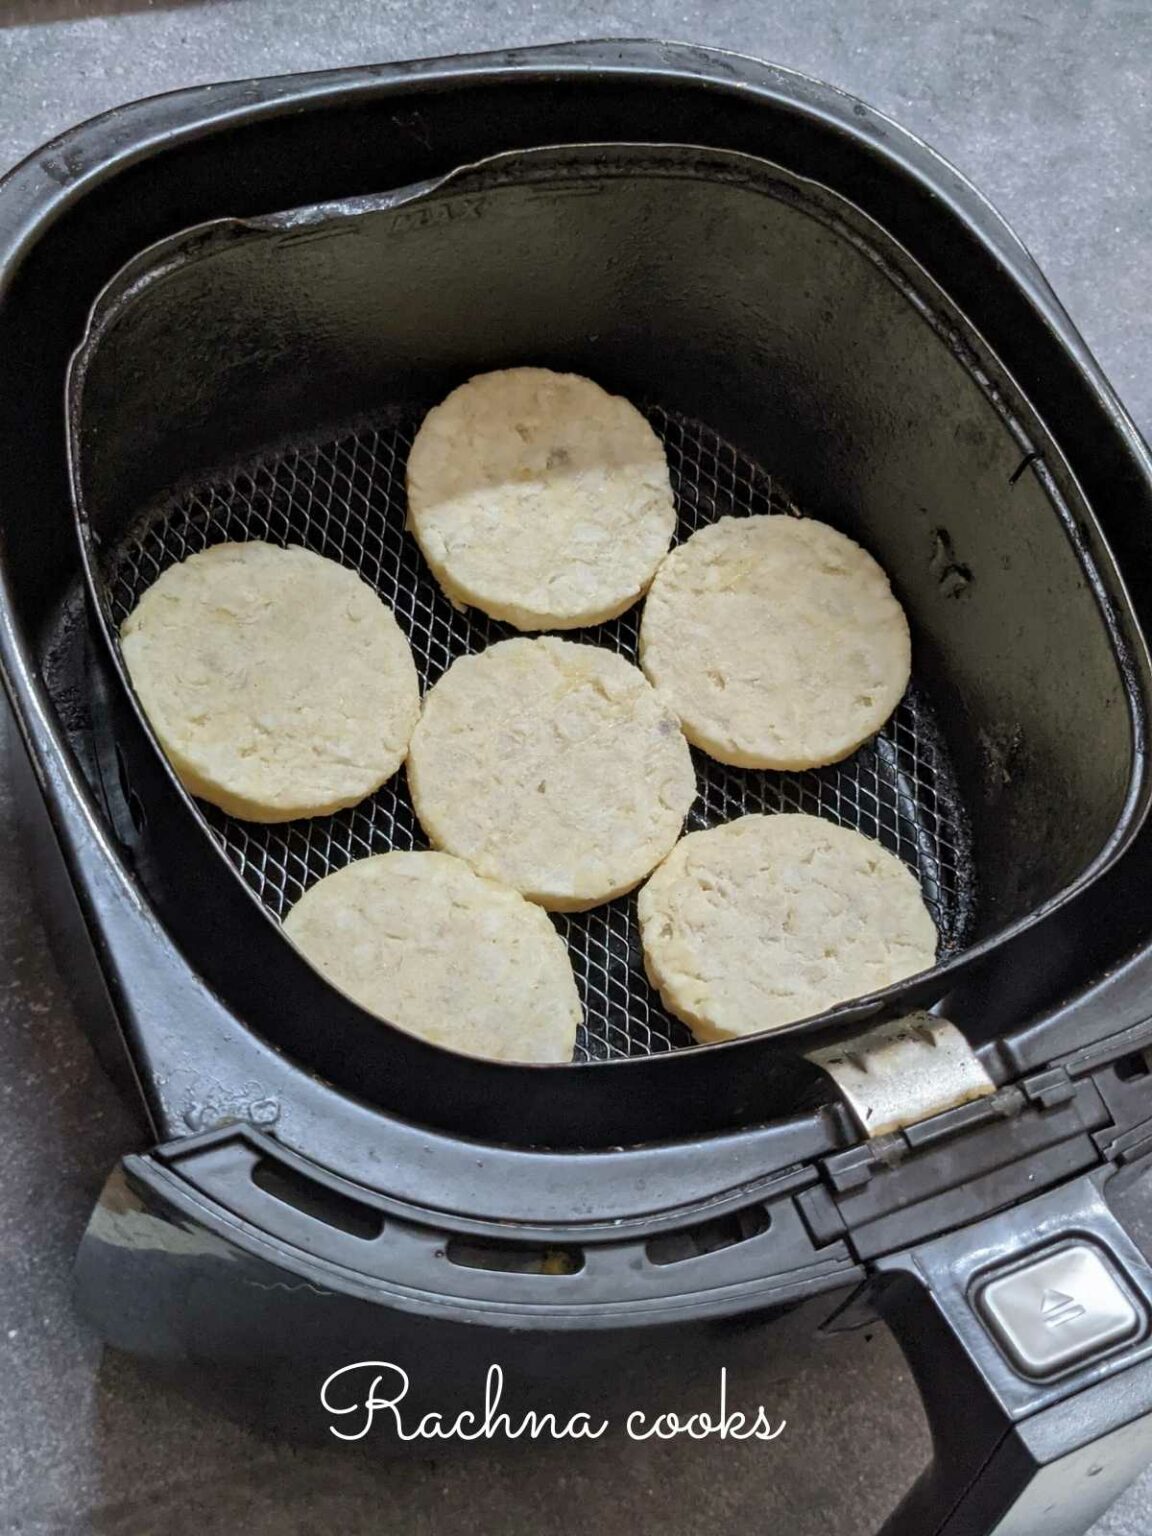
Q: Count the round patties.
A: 6